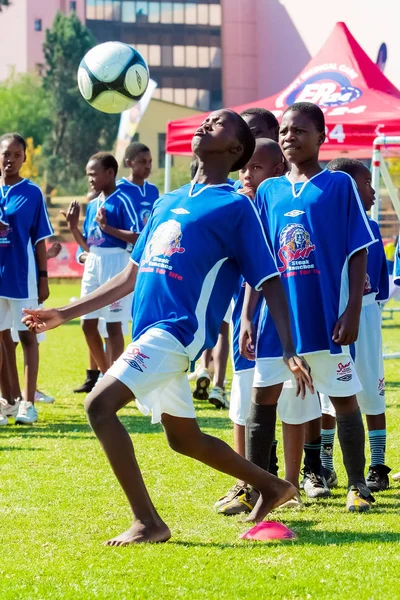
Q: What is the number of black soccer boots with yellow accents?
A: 2